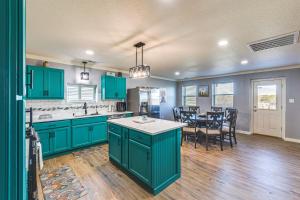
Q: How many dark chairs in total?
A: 6